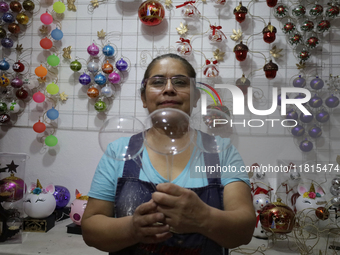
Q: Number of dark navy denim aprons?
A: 1